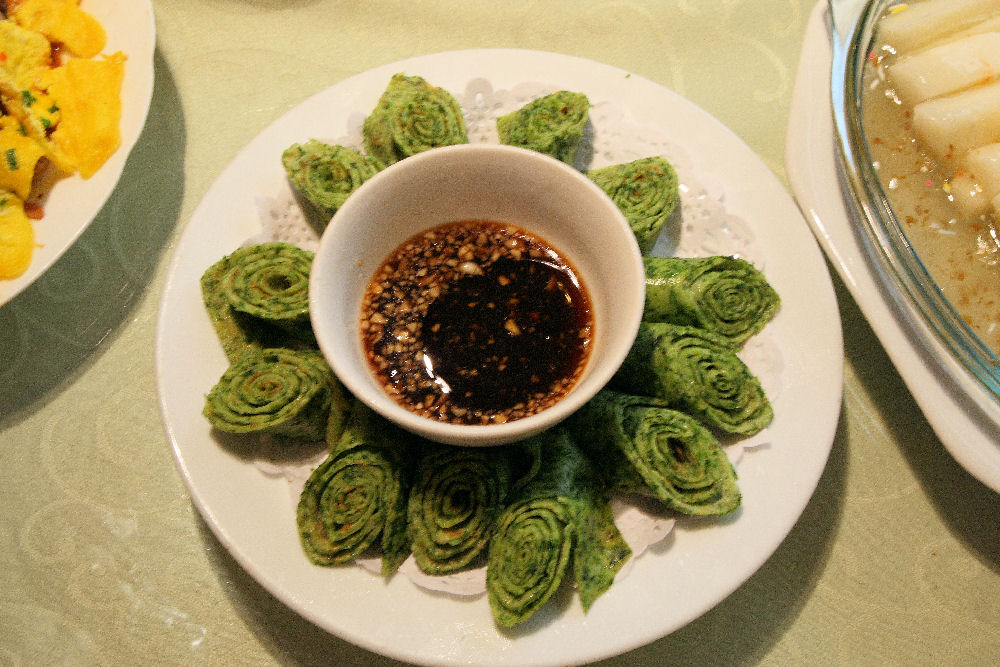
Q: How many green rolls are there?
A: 12